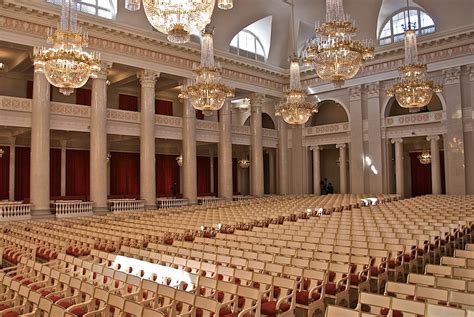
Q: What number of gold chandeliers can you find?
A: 6